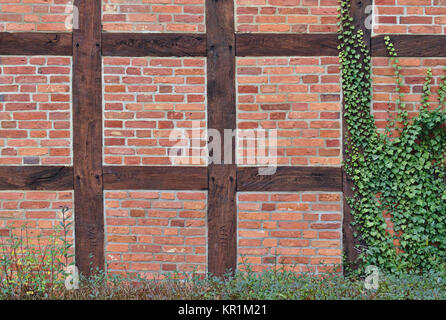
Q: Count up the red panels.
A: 12